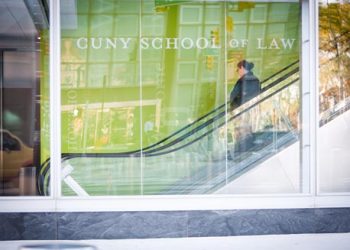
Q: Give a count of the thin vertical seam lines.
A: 2